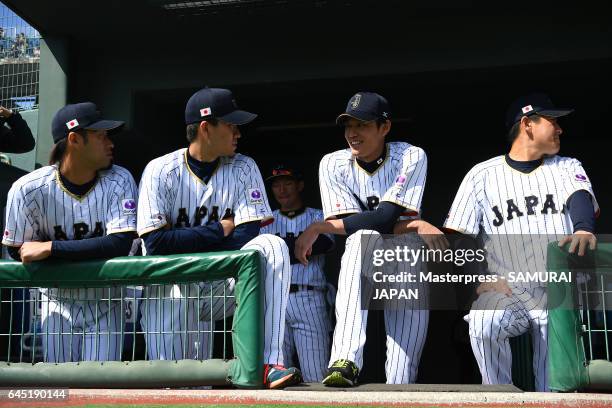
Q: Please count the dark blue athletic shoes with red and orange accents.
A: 1